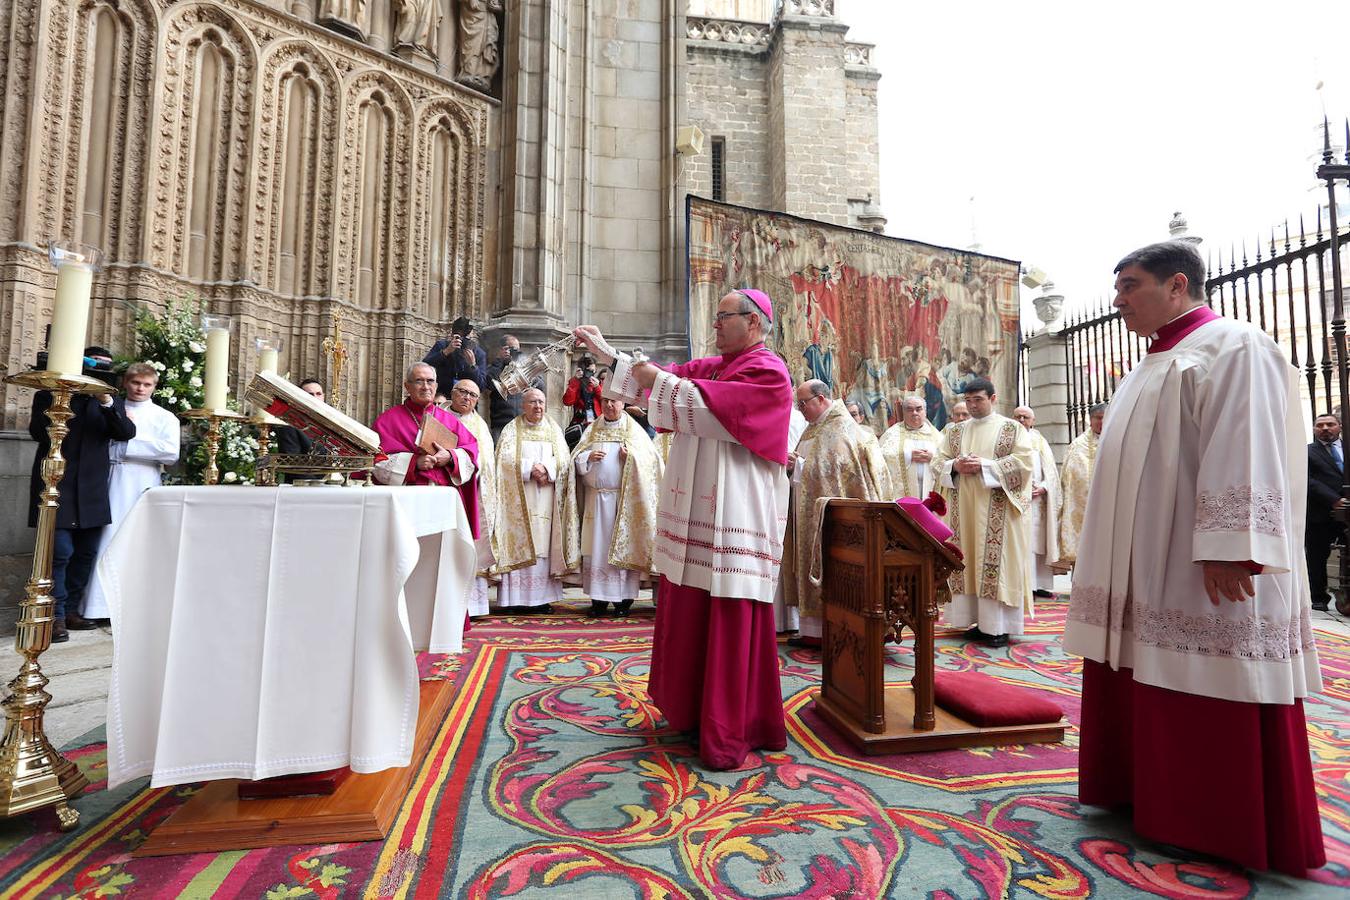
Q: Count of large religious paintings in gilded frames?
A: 0